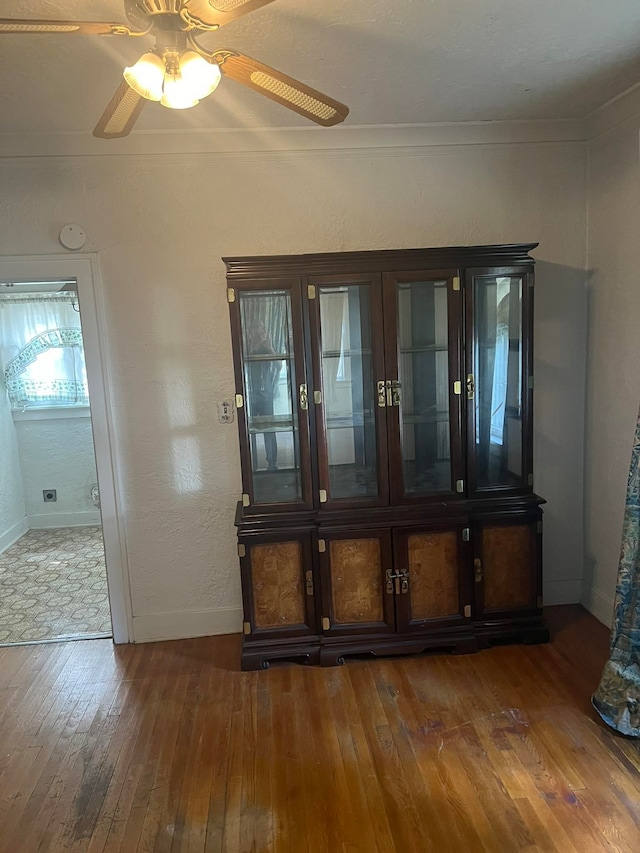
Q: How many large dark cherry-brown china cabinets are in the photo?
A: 1